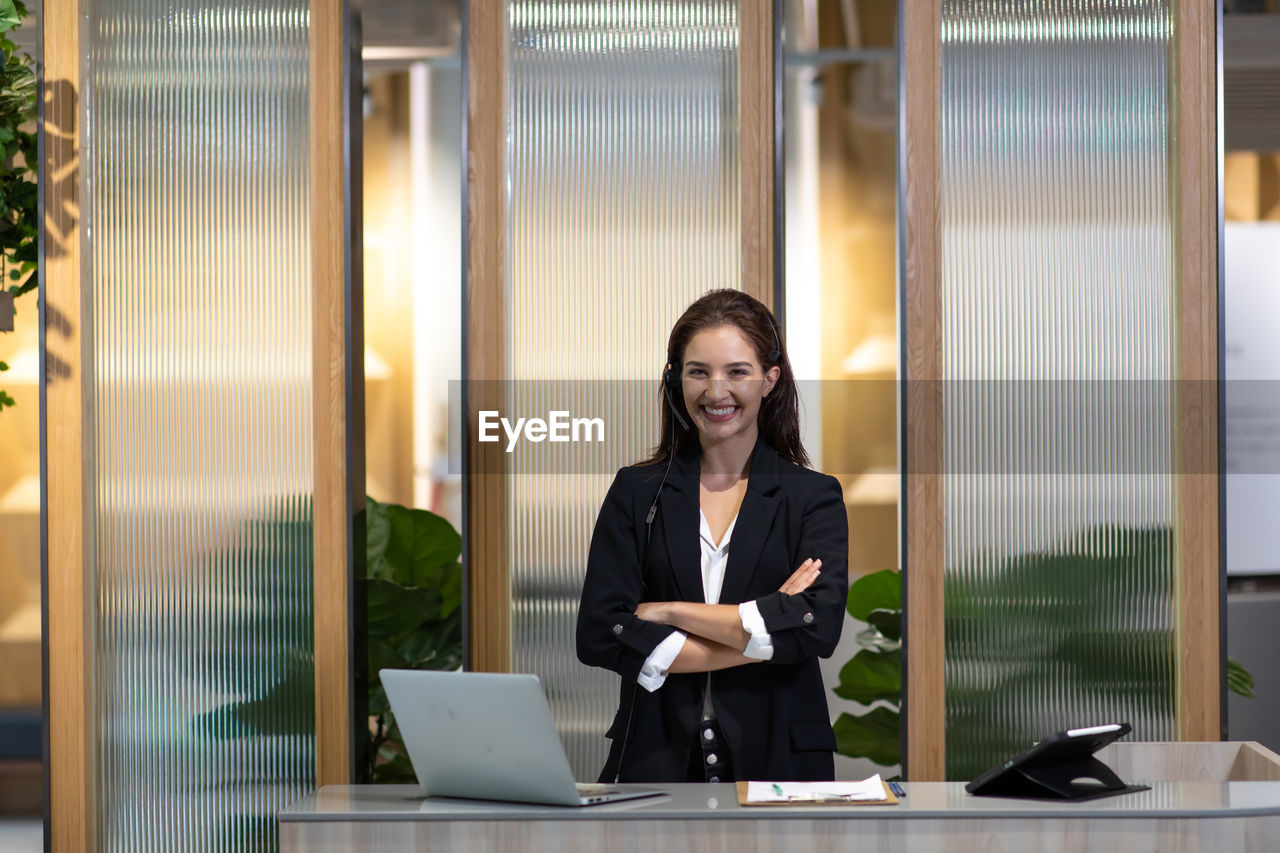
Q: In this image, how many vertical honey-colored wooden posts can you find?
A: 6